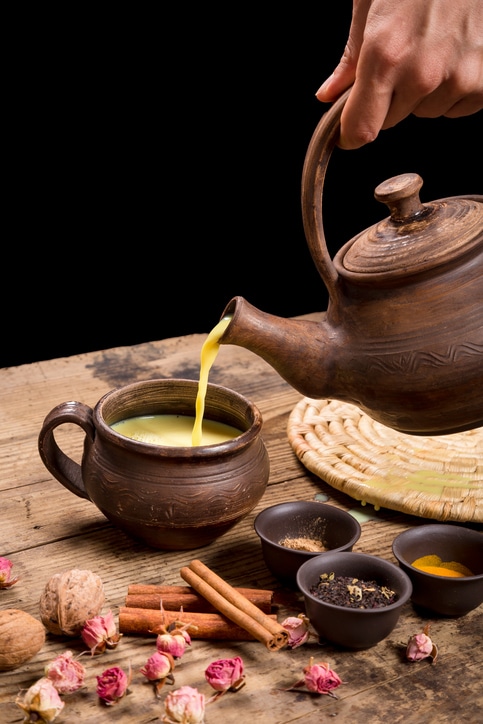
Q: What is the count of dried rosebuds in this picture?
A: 12